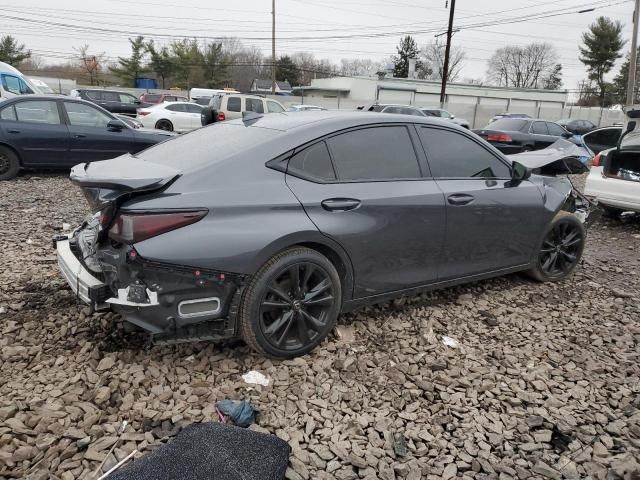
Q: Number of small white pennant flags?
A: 0